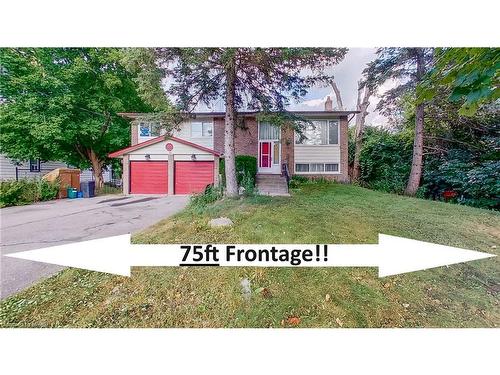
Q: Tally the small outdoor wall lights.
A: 2